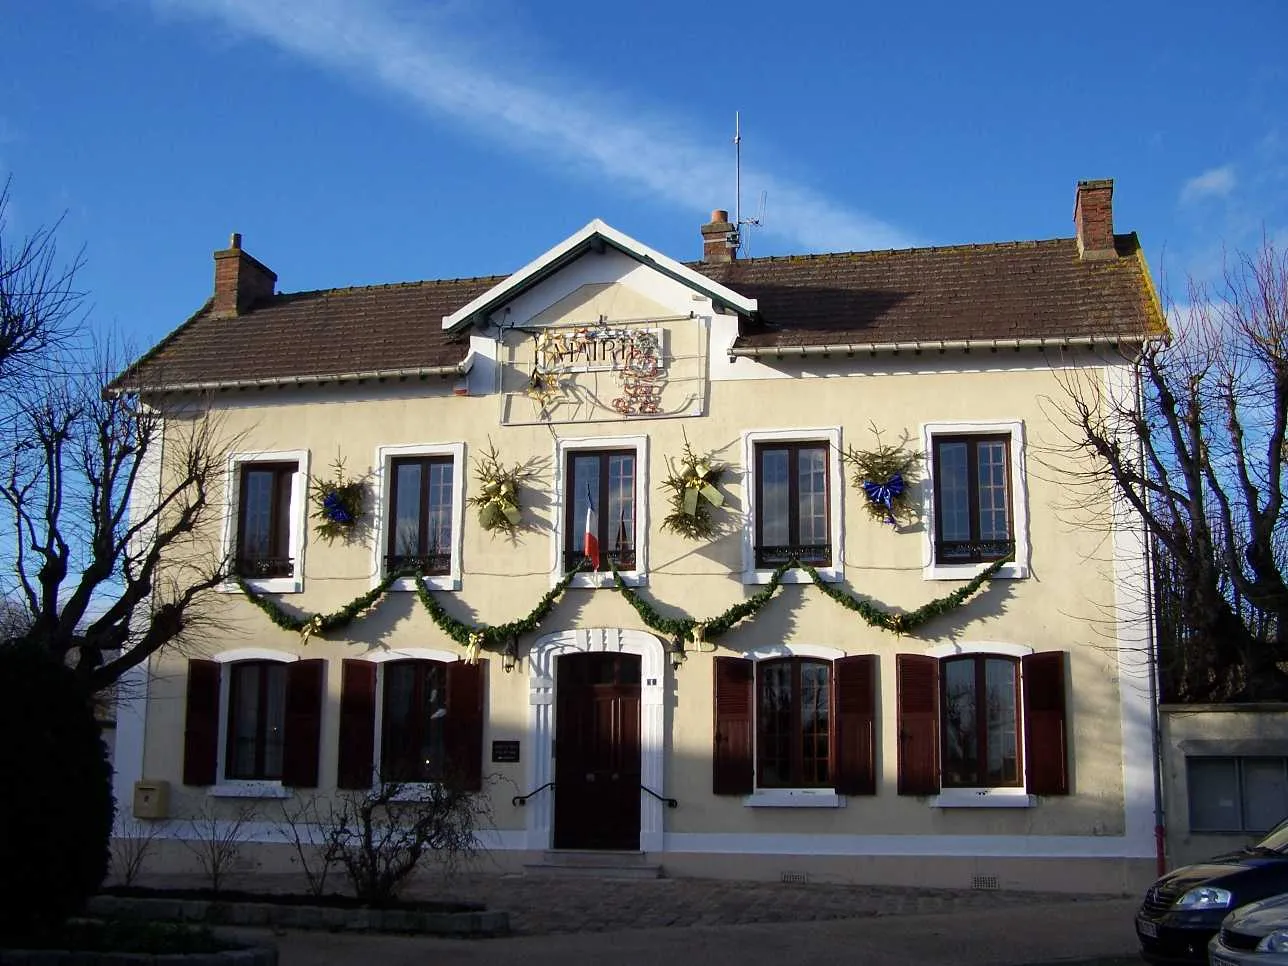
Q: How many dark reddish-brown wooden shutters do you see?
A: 8